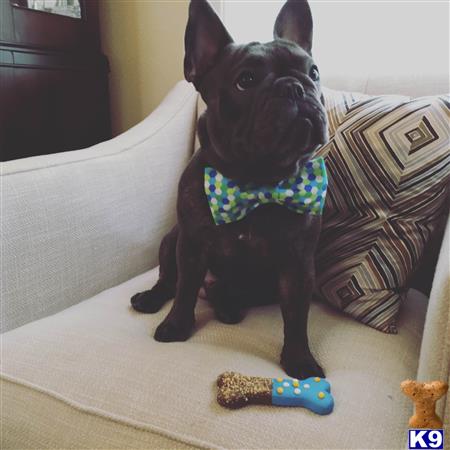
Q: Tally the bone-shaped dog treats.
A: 2